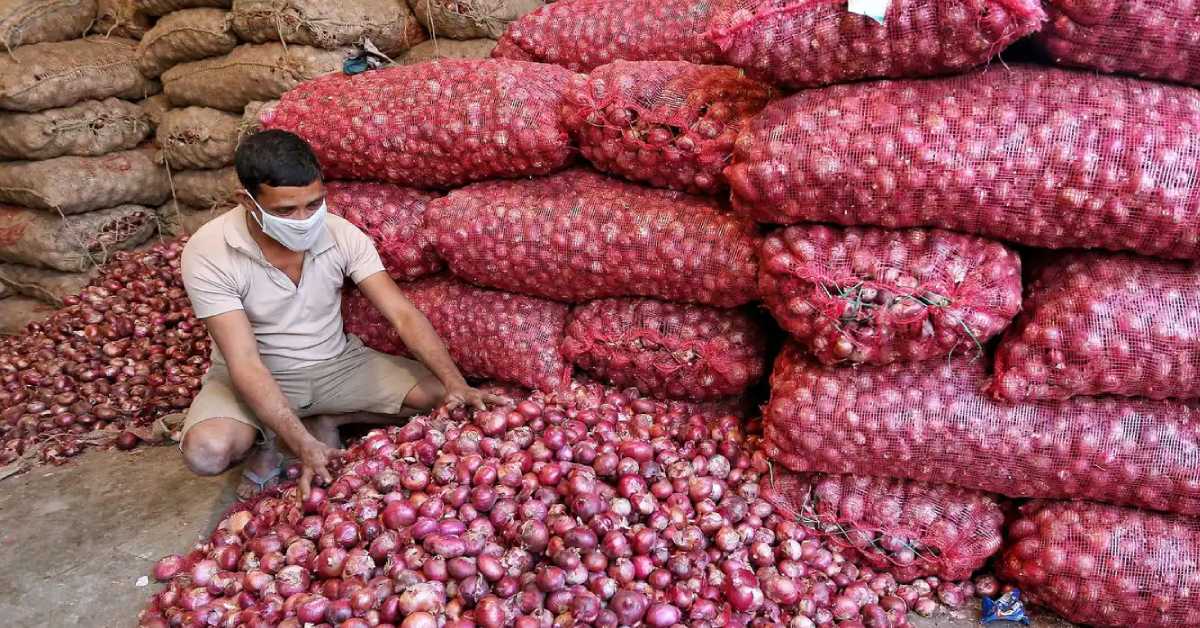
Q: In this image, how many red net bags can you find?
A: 15